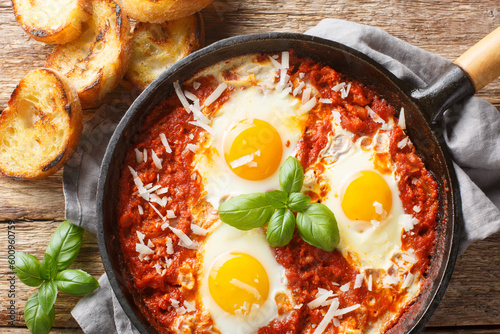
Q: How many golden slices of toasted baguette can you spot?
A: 5